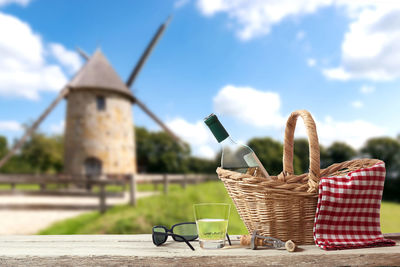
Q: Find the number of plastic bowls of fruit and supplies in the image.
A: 0